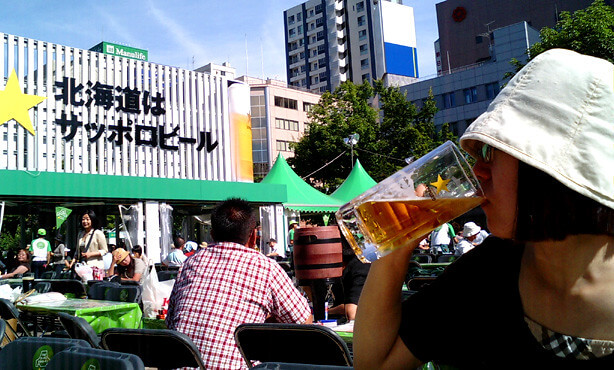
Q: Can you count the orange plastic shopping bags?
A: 0